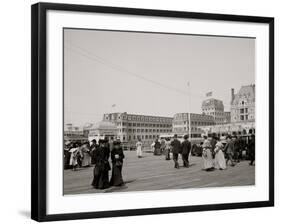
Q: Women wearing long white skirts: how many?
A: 3